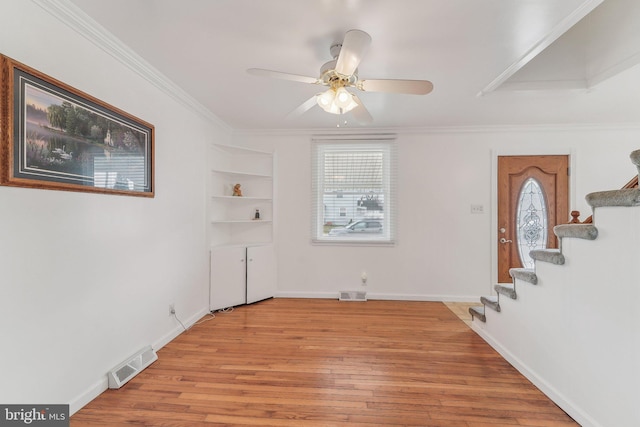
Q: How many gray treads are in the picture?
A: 8